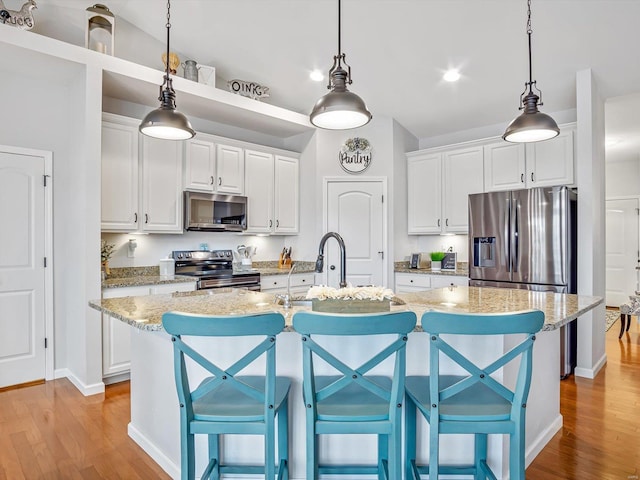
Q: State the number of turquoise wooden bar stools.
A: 3